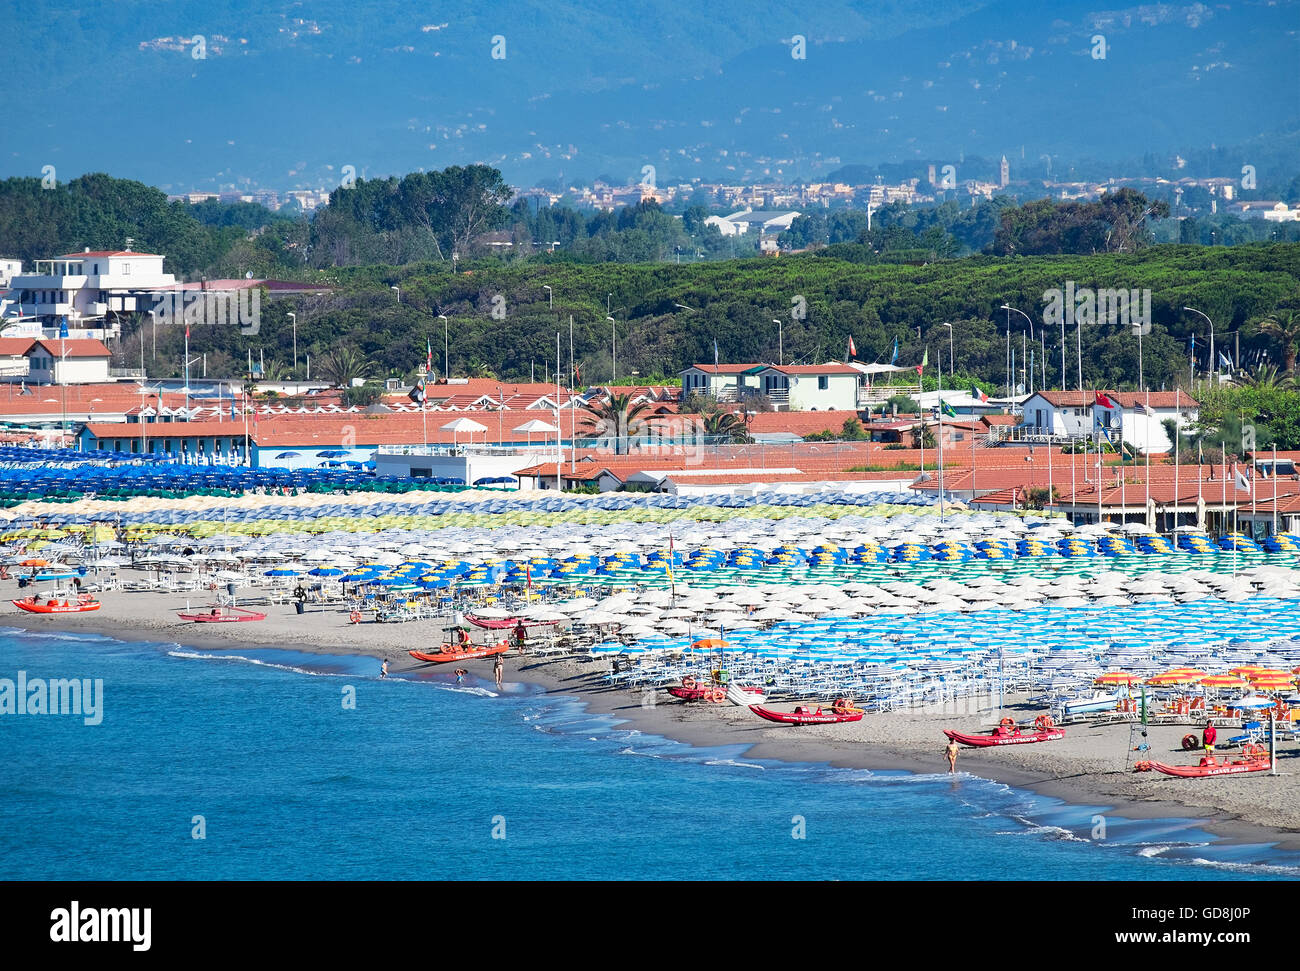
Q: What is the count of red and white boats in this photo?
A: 8